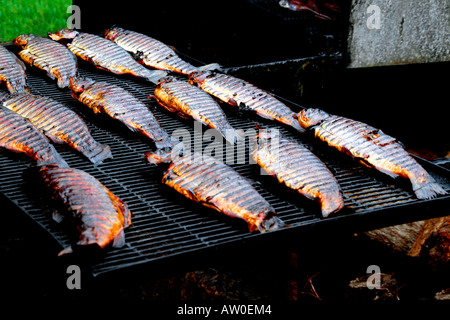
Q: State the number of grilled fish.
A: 13